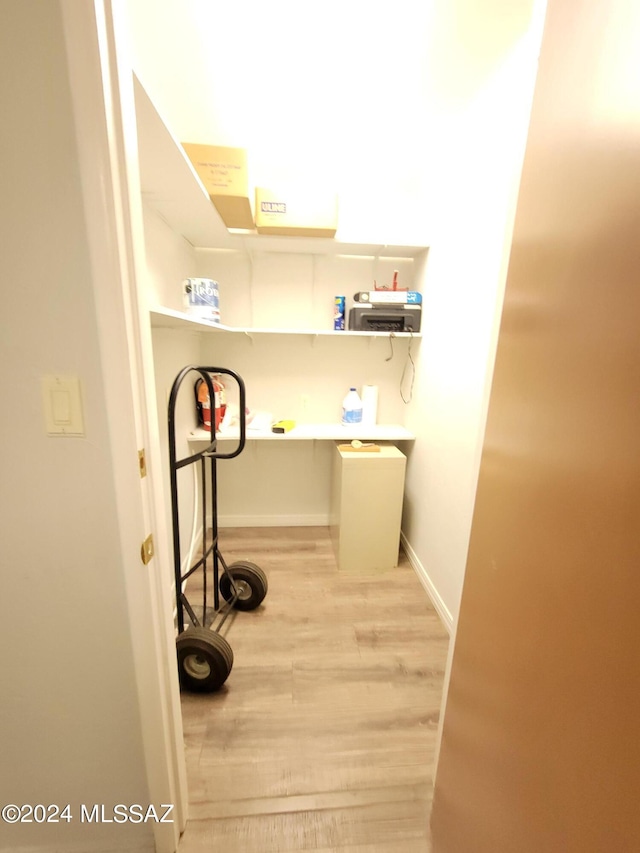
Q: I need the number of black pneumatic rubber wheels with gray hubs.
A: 2